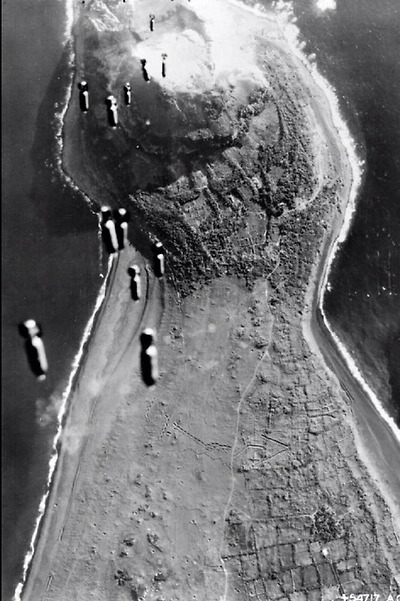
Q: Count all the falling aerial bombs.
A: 12